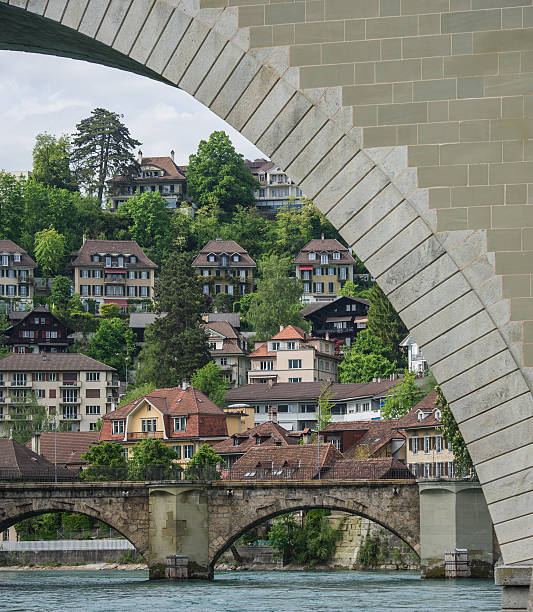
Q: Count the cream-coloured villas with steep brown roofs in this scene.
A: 4